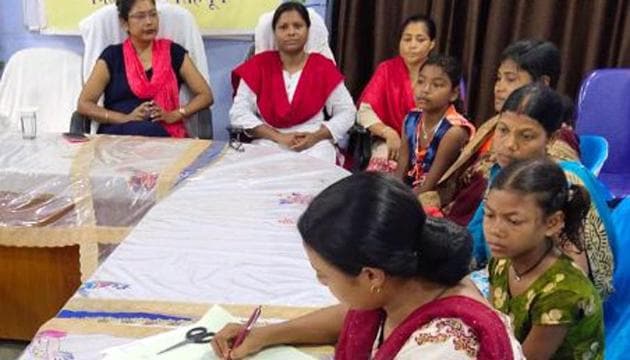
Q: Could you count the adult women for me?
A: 6